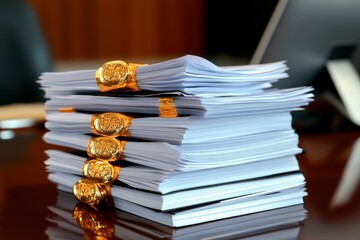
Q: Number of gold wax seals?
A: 5